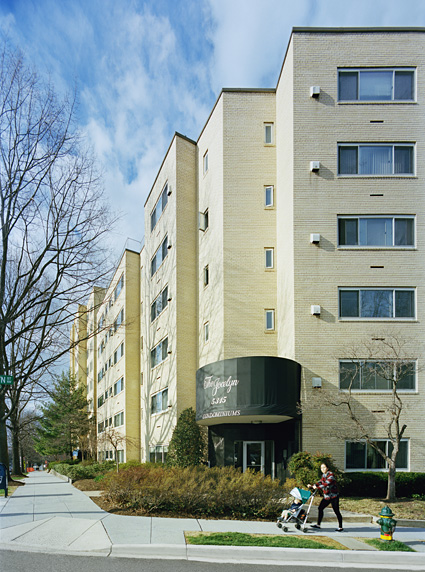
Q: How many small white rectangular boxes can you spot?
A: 5